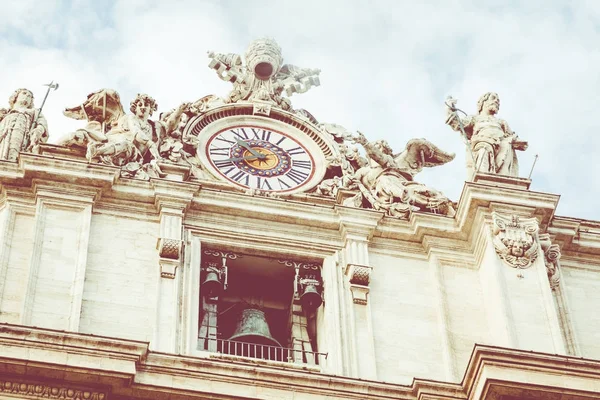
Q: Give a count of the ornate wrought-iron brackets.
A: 2